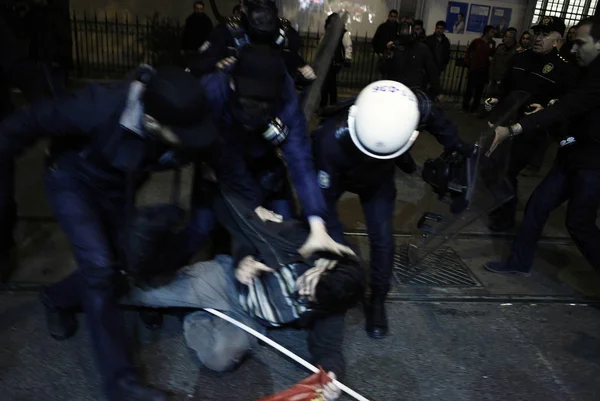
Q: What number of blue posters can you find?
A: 3